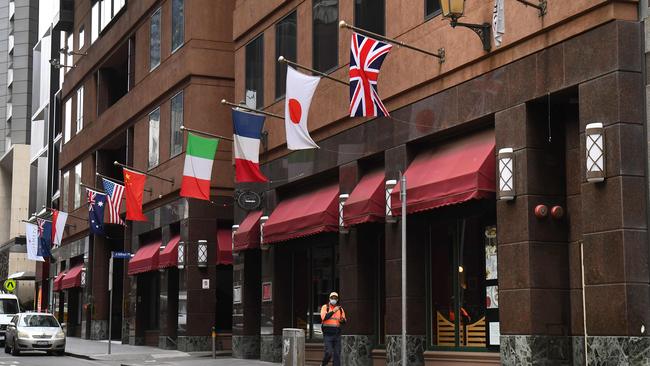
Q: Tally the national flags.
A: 9